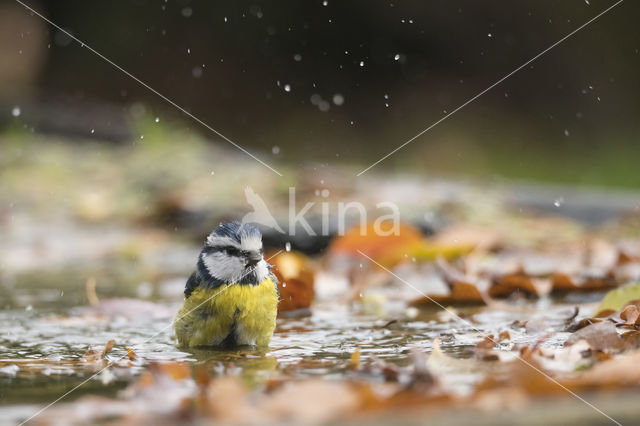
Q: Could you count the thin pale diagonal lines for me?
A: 4